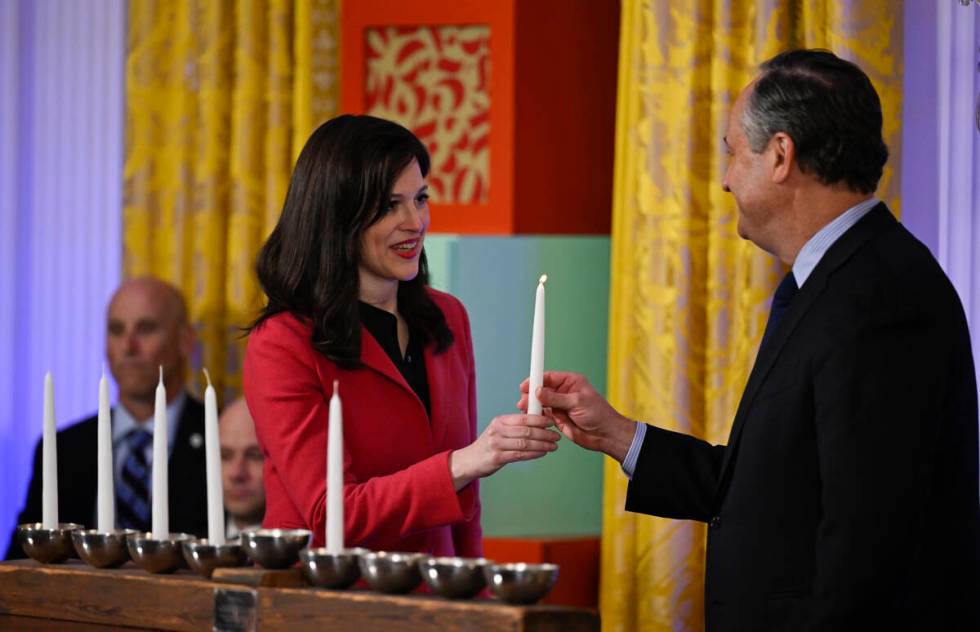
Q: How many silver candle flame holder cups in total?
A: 9